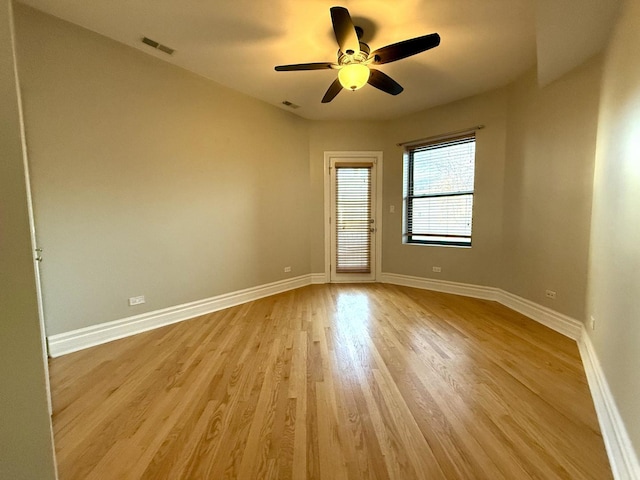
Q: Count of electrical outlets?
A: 5